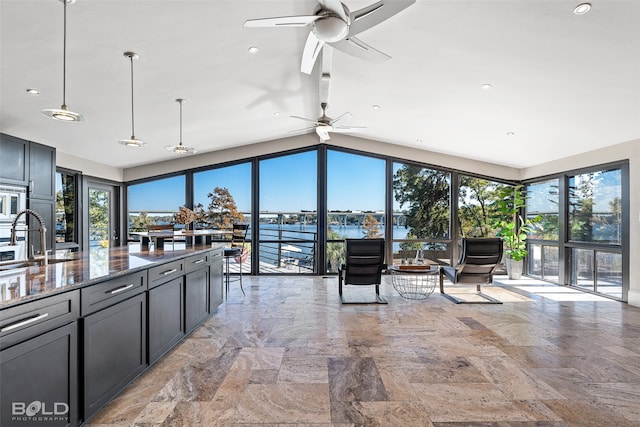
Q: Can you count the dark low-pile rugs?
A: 0